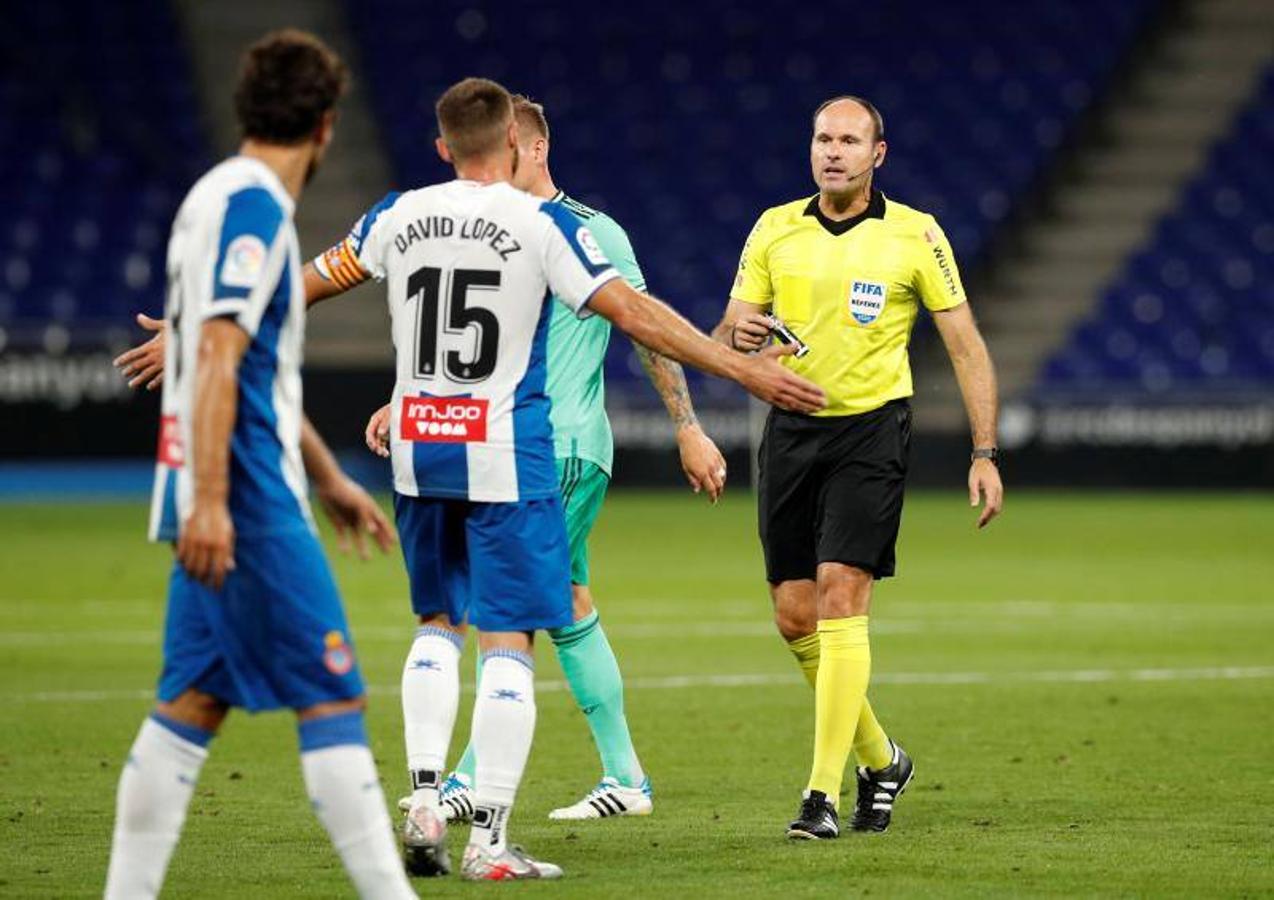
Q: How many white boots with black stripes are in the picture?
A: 2